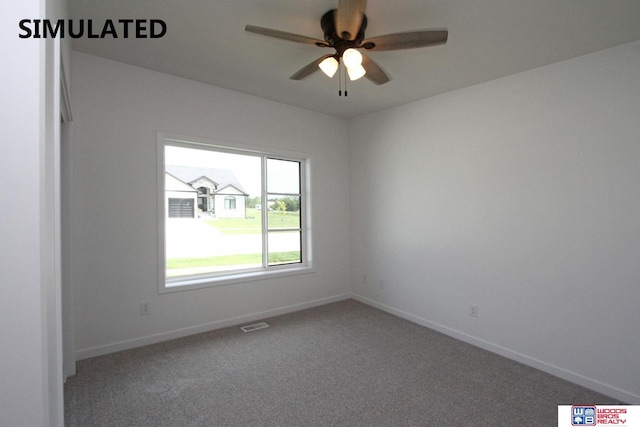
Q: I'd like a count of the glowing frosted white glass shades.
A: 3